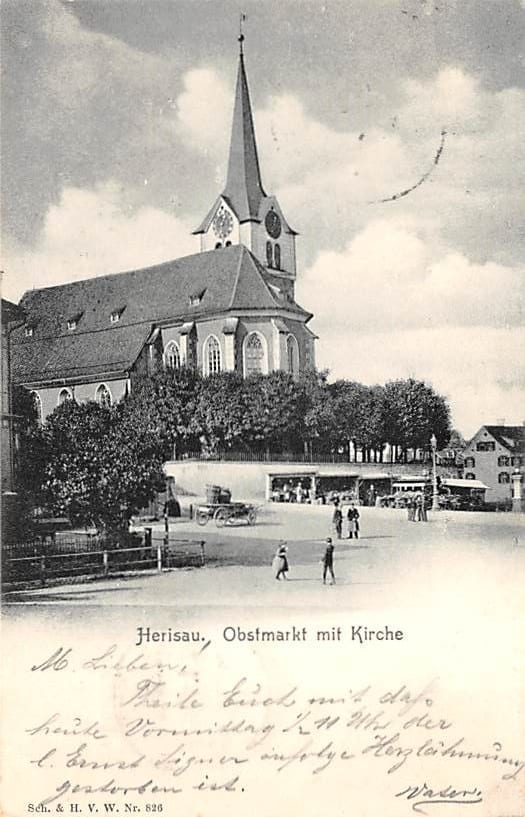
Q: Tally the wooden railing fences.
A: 1